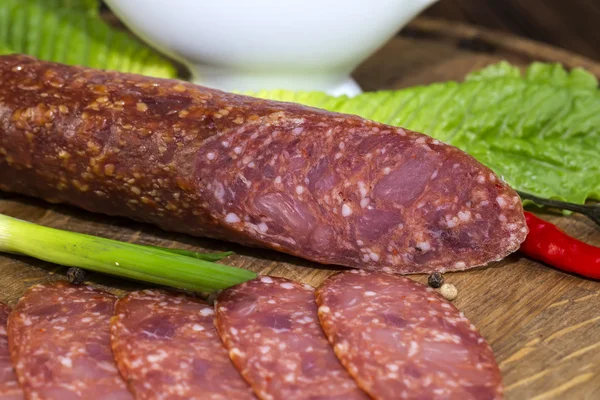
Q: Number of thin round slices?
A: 5